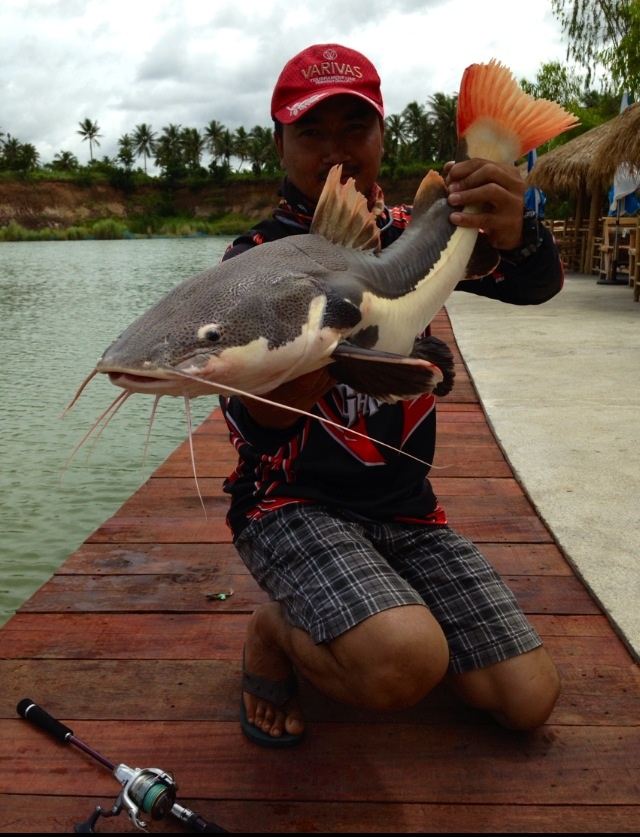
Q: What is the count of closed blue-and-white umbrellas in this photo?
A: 2